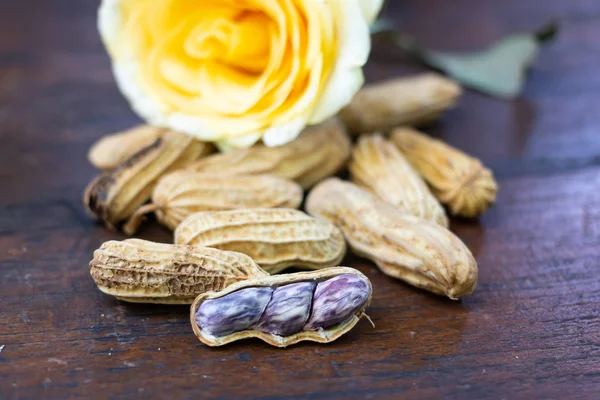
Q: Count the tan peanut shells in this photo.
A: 11